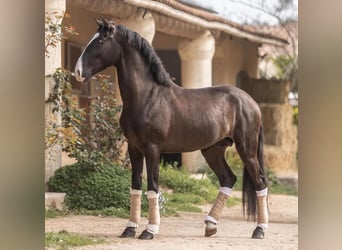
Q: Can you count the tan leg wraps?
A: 4